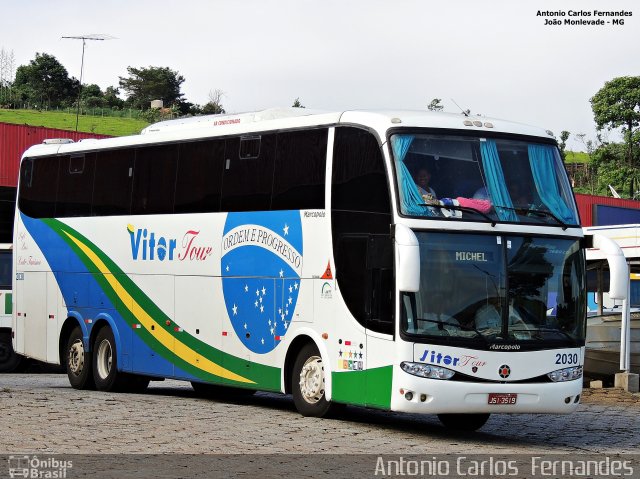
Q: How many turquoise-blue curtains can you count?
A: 3